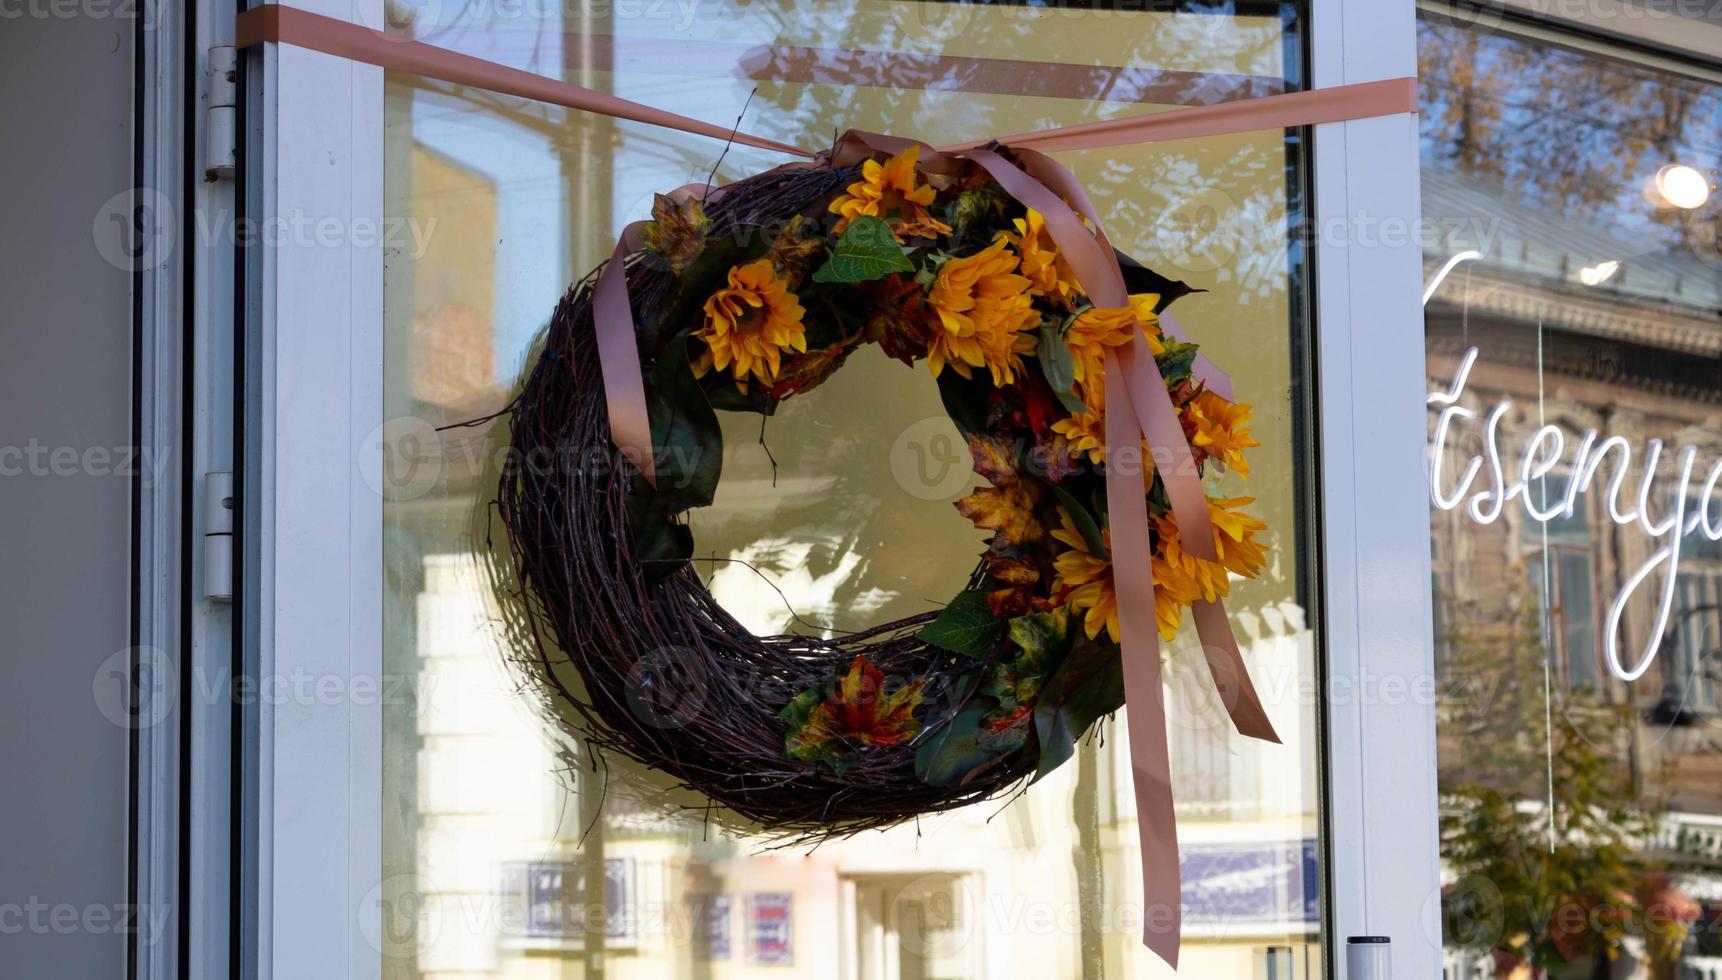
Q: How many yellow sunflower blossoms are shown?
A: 9